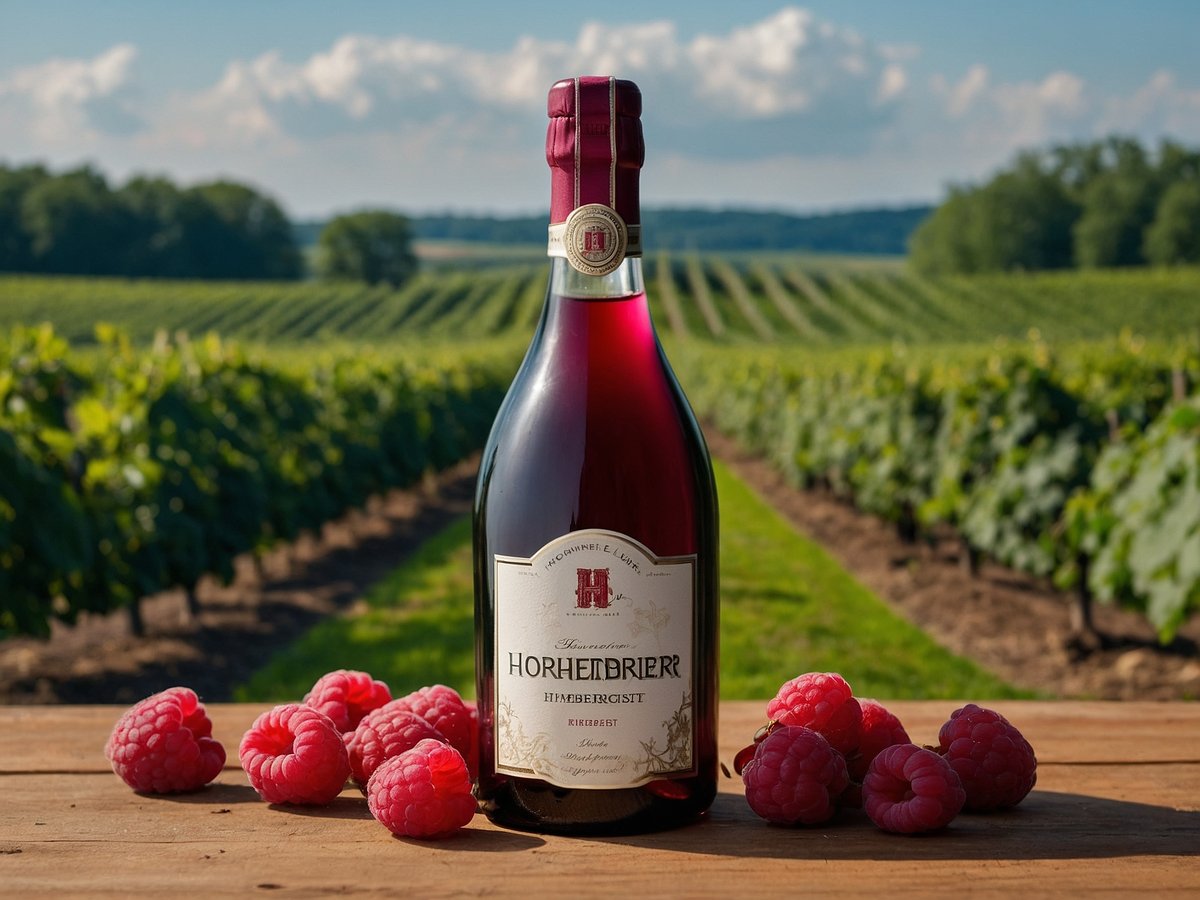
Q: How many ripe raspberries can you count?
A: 11